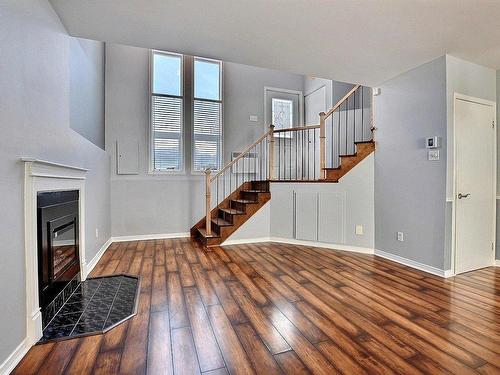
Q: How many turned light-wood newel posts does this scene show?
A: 3